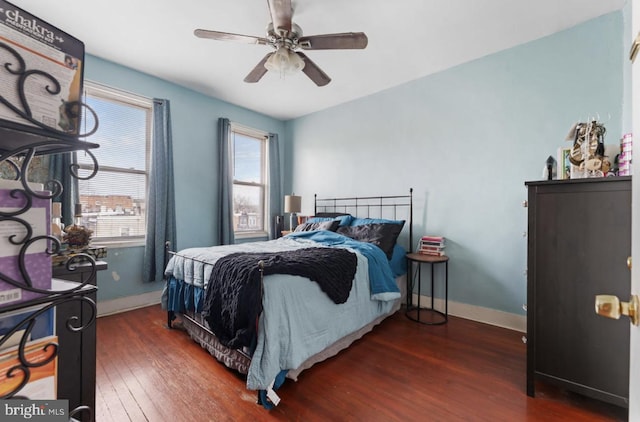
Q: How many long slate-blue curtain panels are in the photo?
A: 4